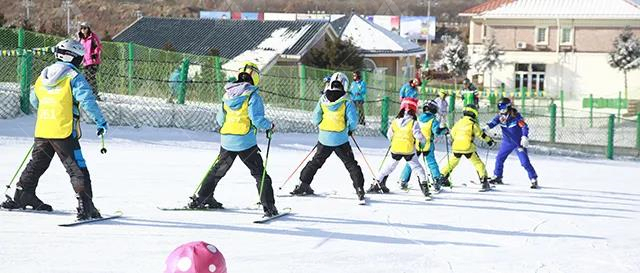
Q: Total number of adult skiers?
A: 1